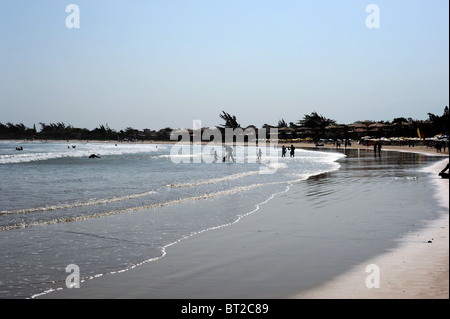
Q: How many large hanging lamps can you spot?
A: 0